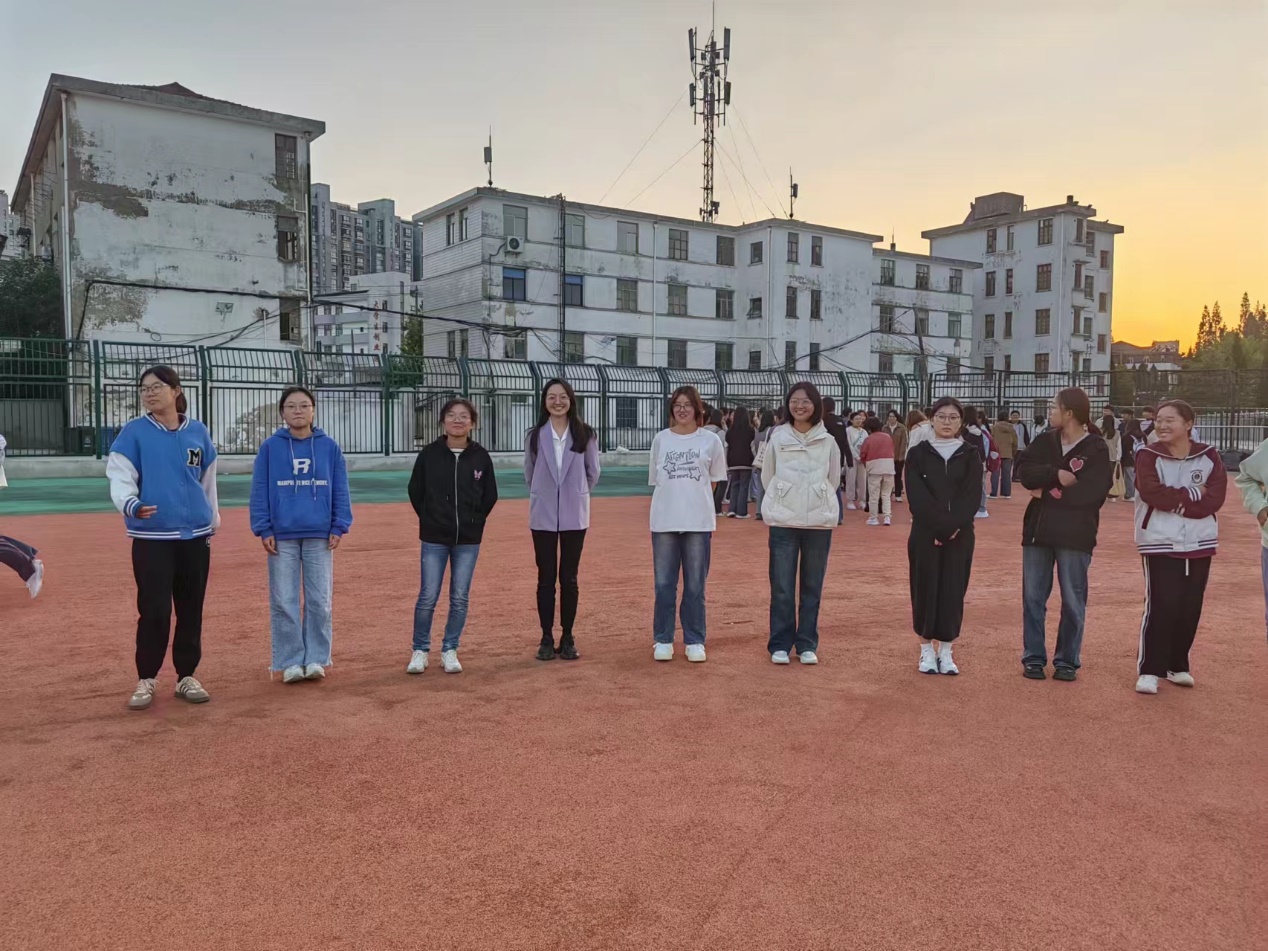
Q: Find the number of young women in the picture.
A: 9